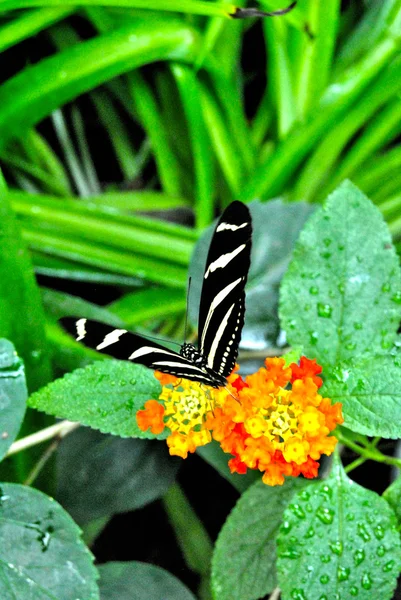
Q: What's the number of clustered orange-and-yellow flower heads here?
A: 2